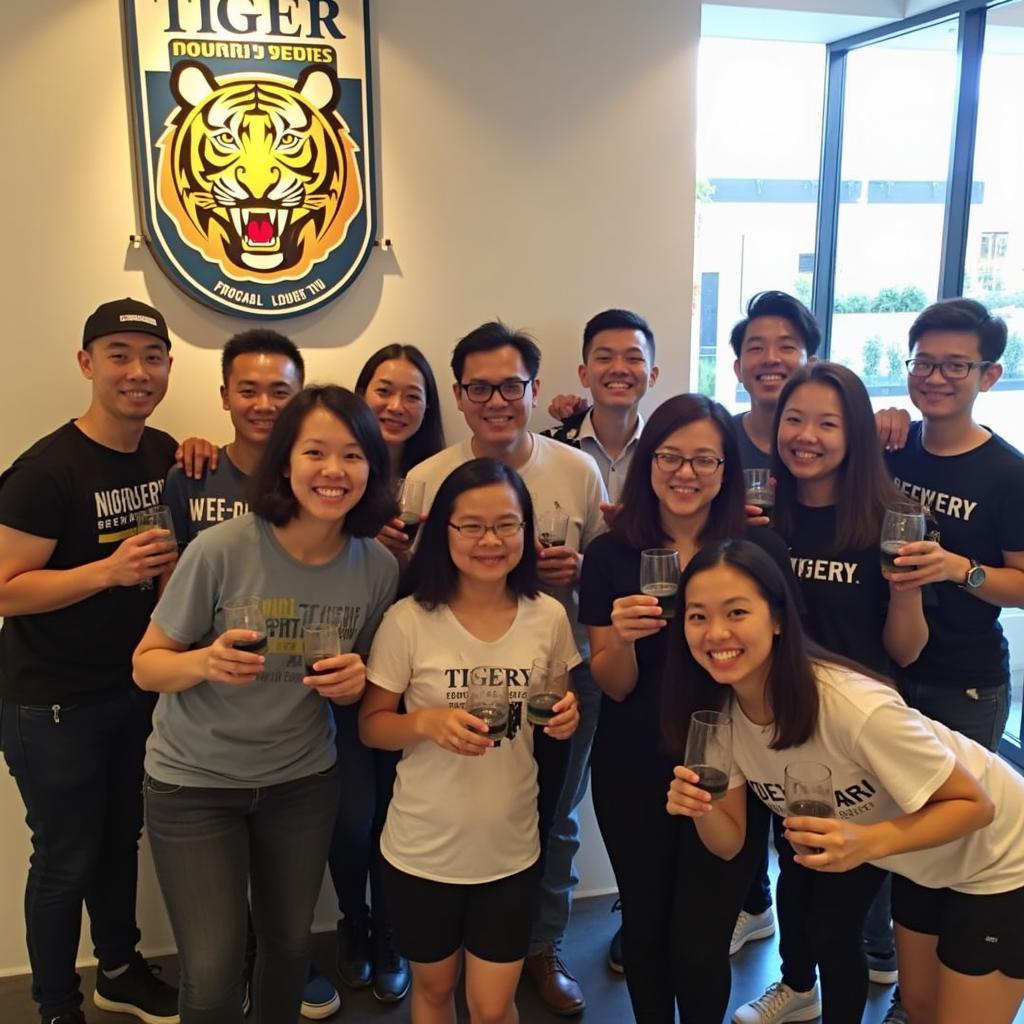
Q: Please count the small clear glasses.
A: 12